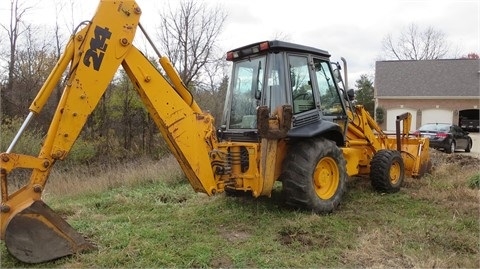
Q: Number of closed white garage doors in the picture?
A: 2